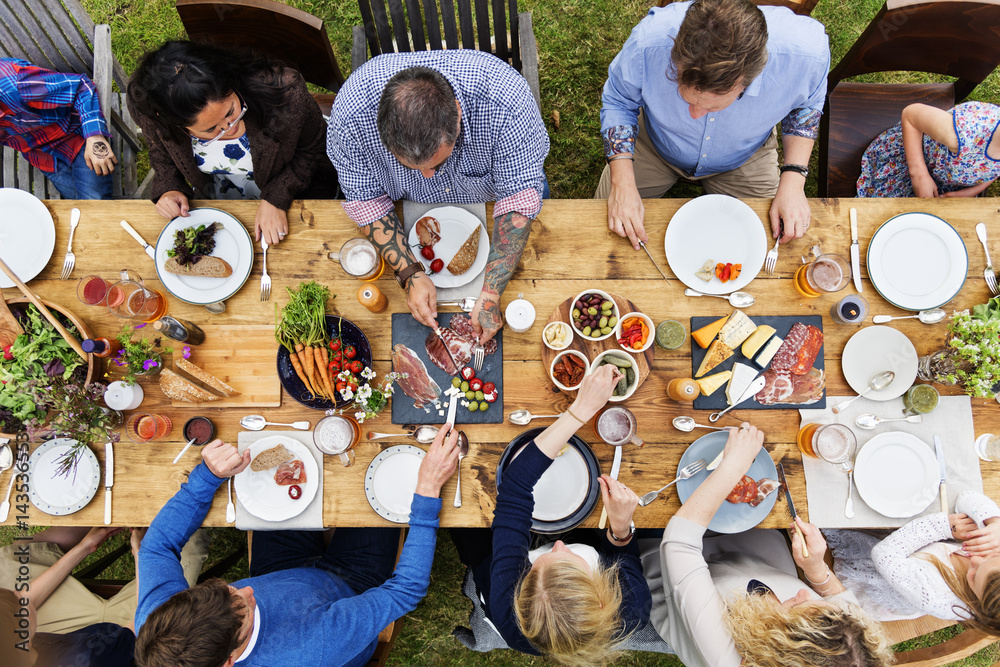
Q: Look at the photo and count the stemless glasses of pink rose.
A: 2